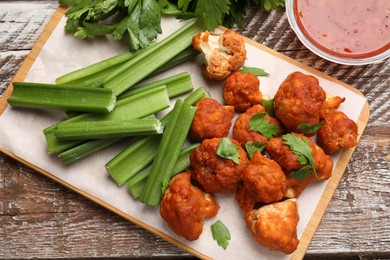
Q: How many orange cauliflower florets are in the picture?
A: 11